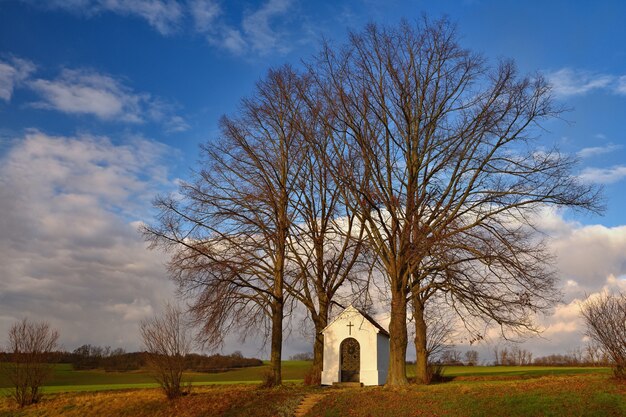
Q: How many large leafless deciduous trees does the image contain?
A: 4